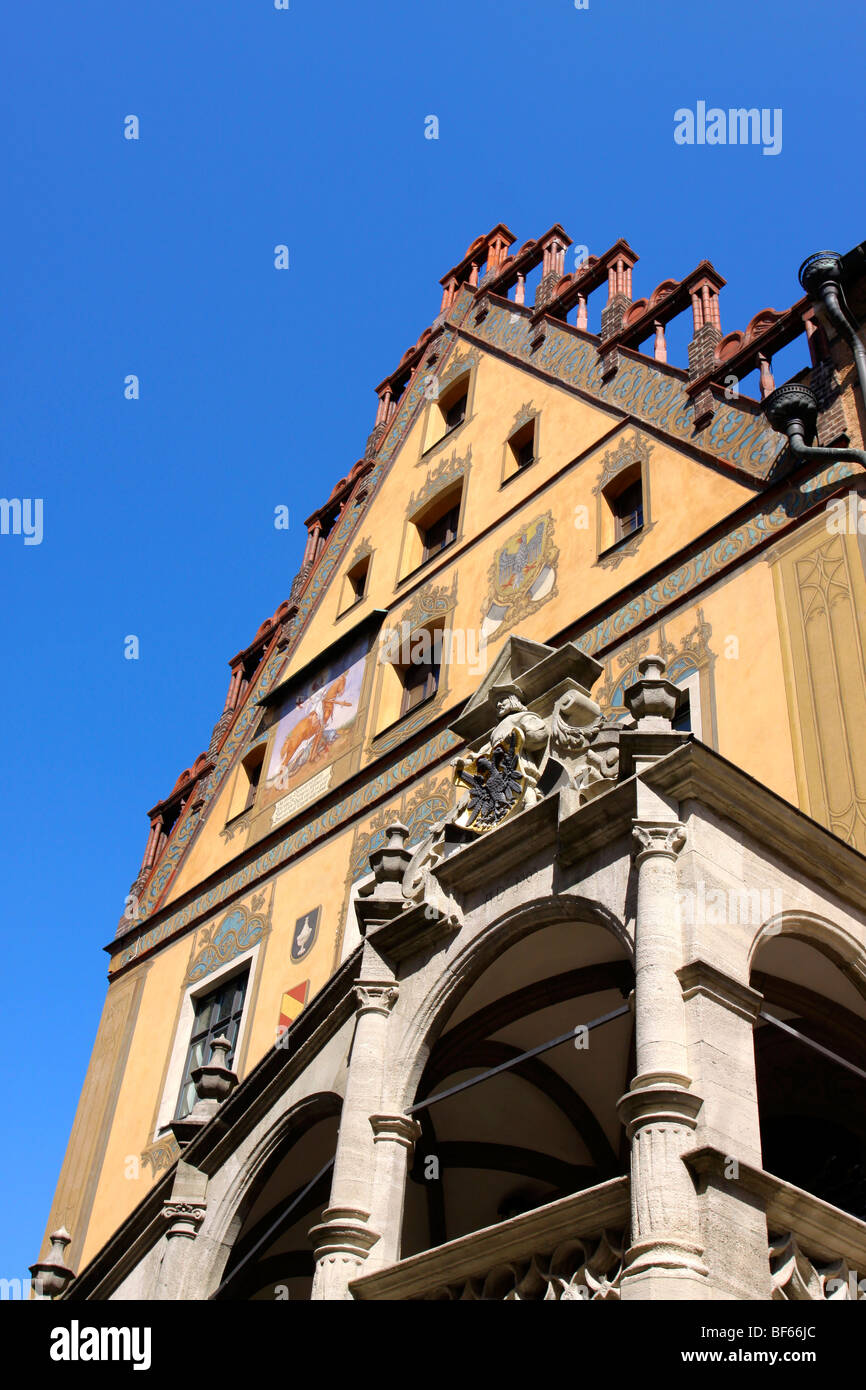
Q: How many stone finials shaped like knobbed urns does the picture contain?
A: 4